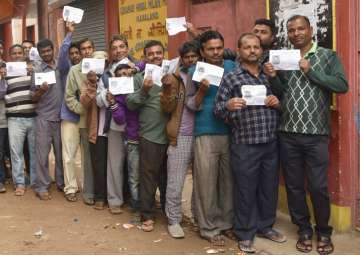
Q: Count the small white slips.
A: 12